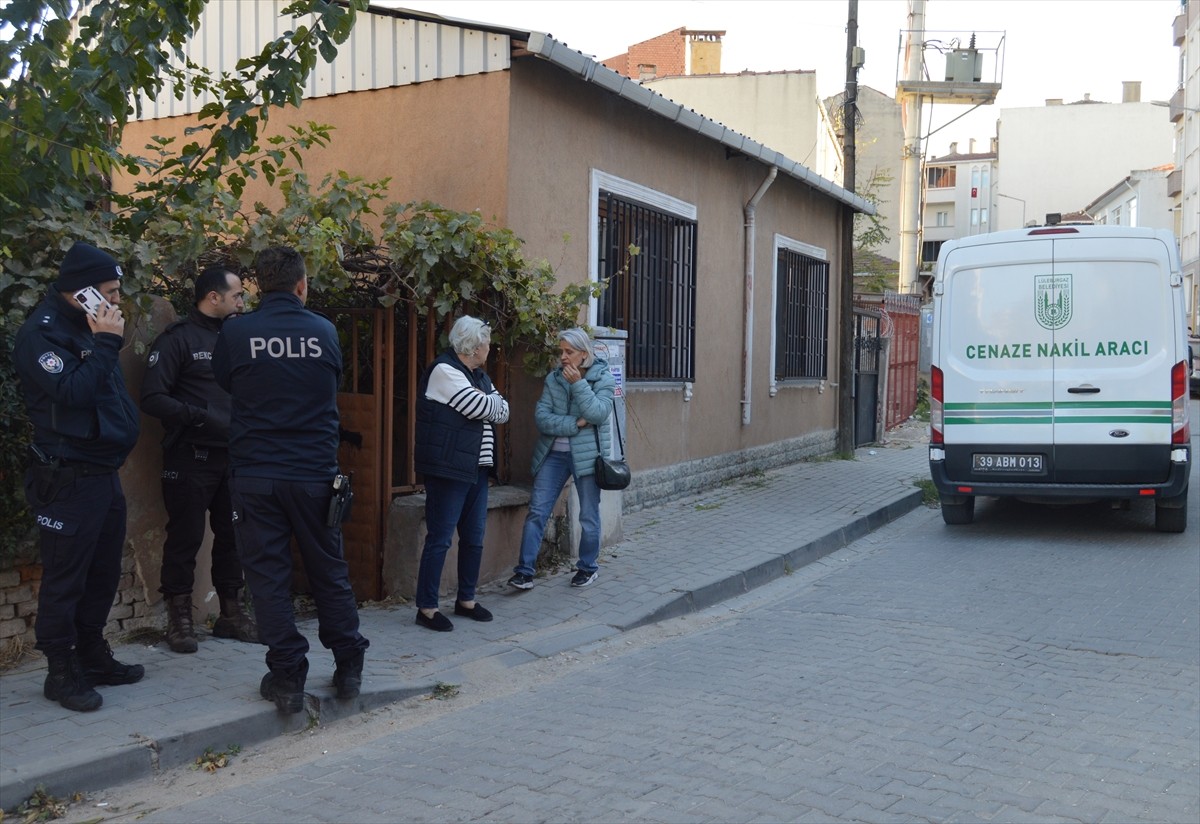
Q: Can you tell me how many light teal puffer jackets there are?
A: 1